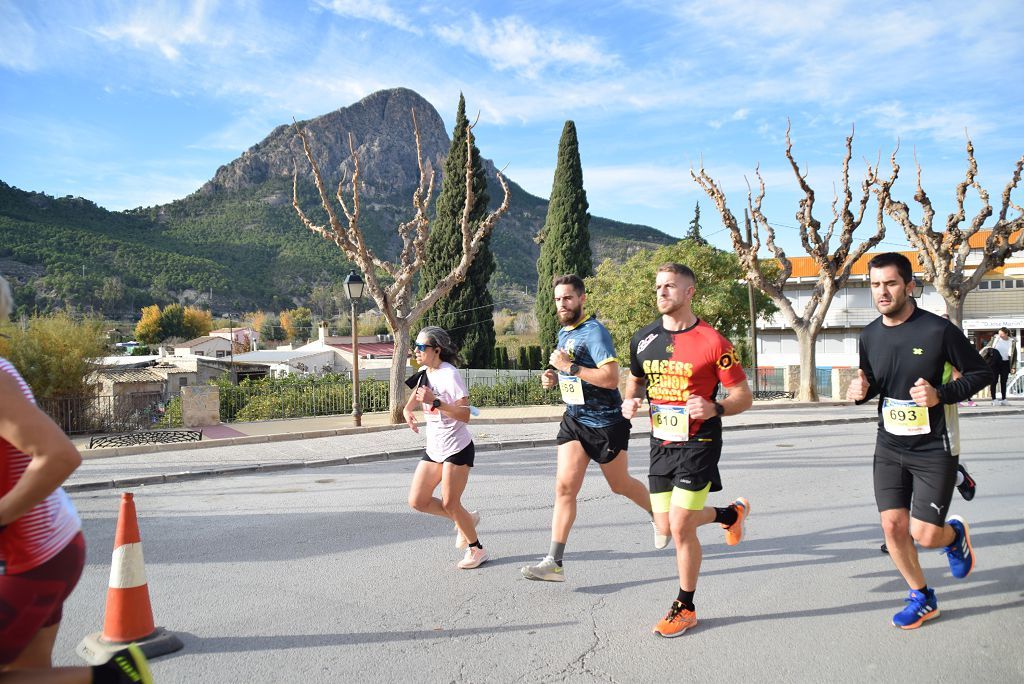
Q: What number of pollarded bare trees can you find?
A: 3